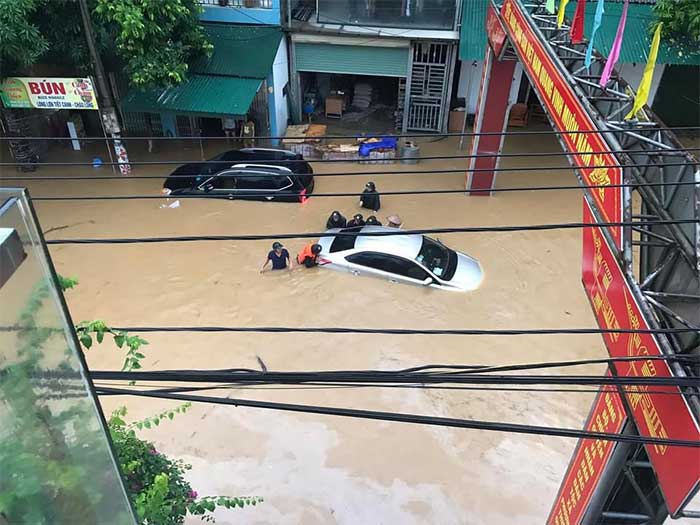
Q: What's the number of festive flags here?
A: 6